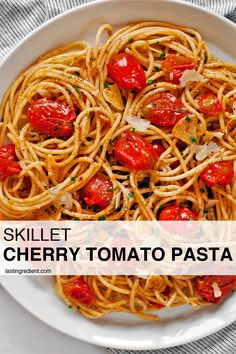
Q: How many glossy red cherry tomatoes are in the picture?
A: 12